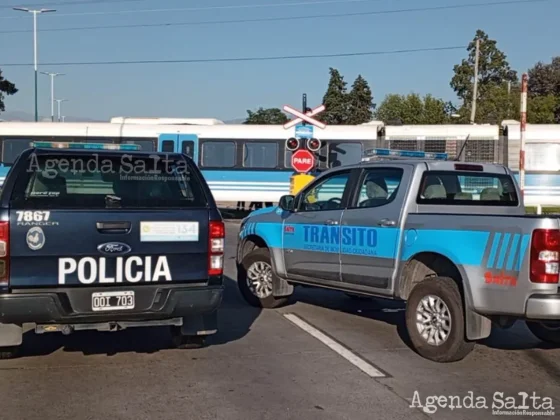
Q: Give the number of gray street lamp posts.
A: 3